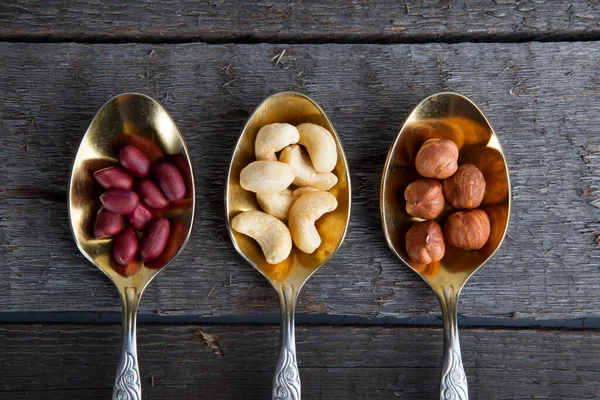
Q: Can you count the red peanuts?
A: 9